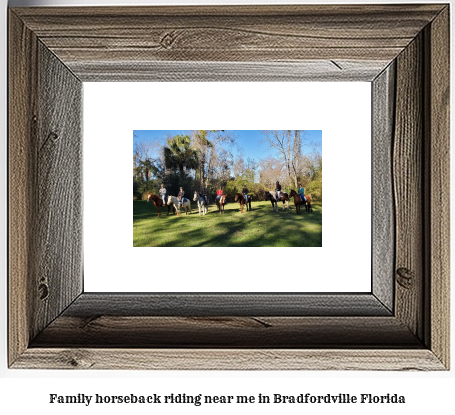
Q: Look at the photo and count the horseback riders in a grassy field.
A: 7